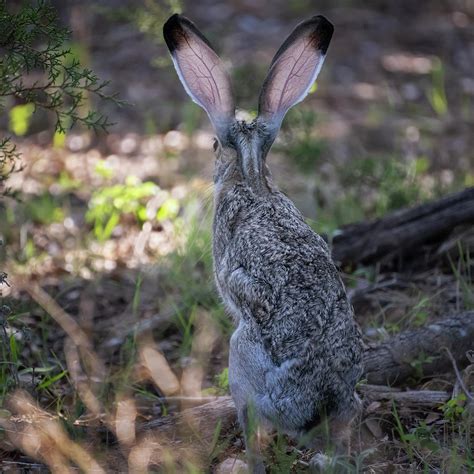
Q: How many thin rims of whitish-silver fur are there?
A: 2